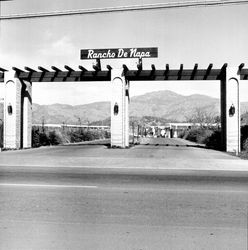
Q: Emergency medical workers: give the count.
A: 0